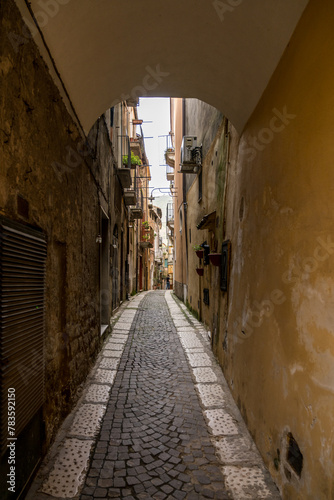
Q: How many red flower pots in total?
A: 3